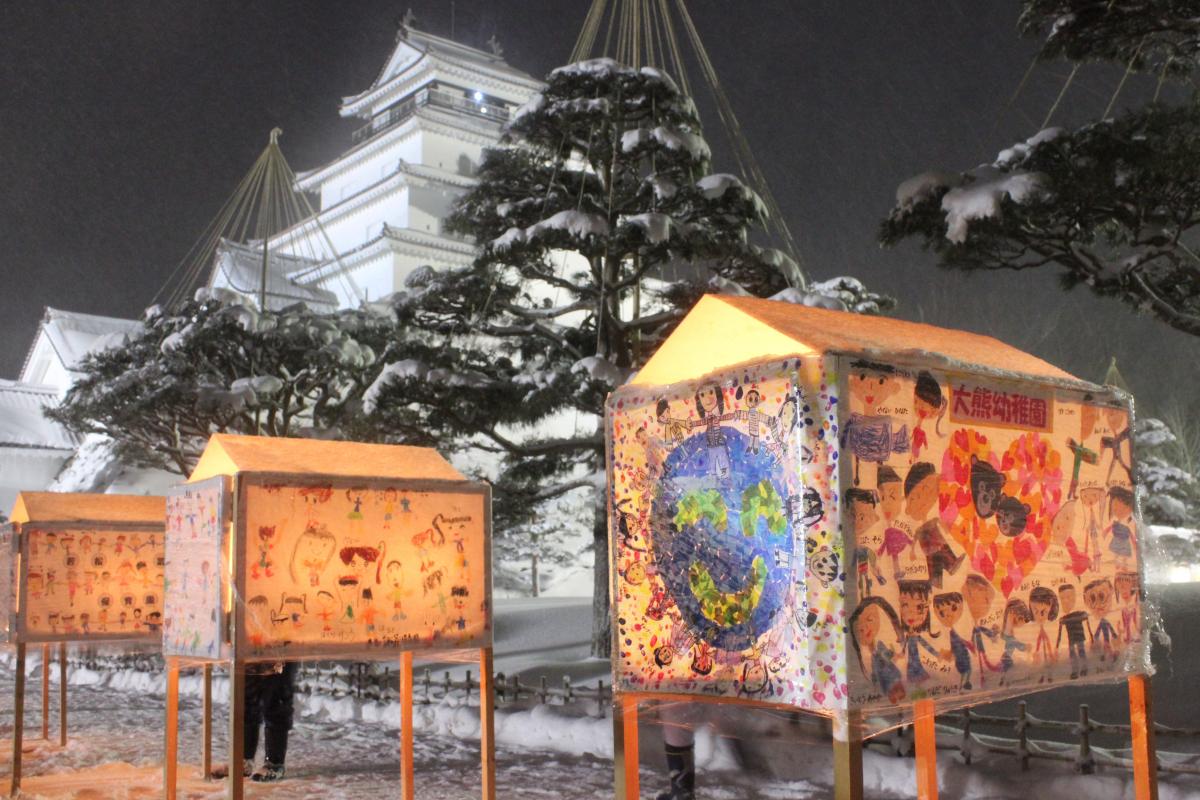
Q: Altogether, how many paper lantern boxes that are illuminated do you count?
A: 3